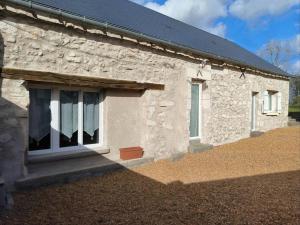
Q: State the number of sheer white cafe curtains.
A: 3